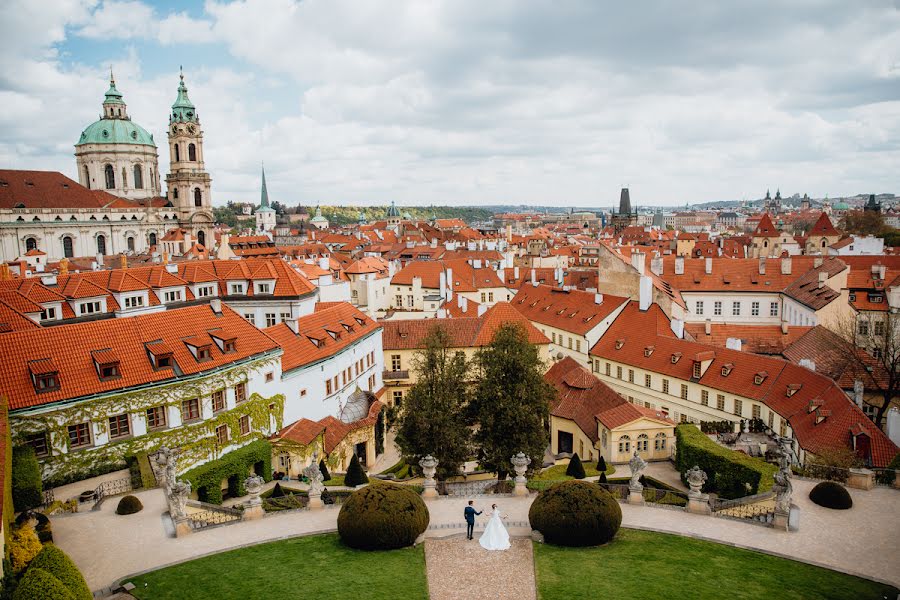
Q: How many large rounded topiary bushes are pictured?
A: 2